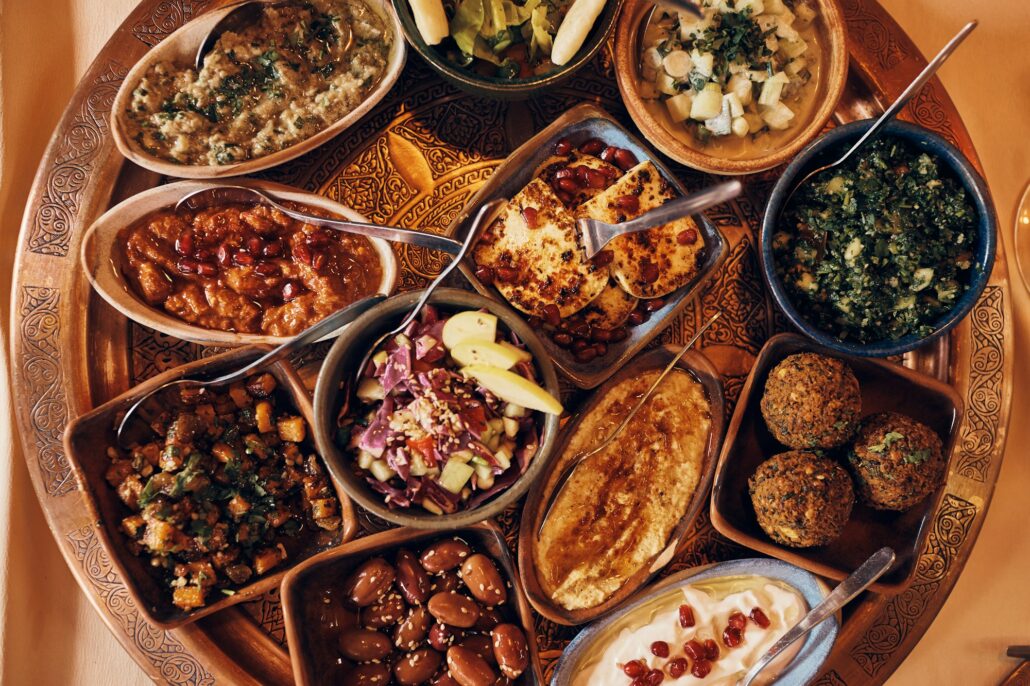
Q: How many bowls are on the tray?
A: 12